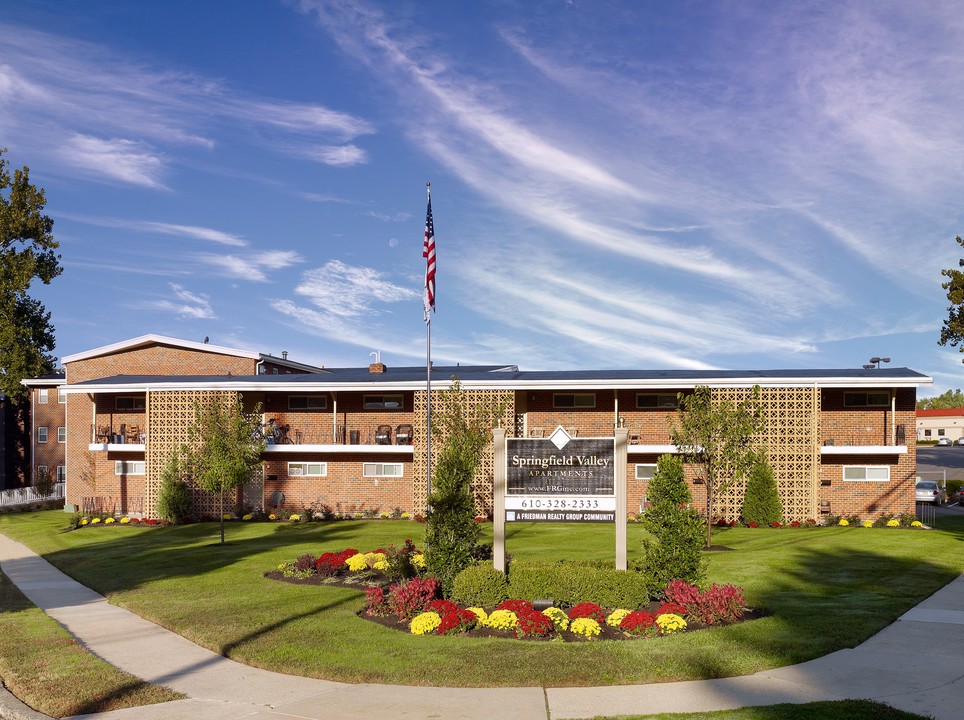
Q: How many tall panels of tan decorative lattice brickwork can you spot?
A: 3